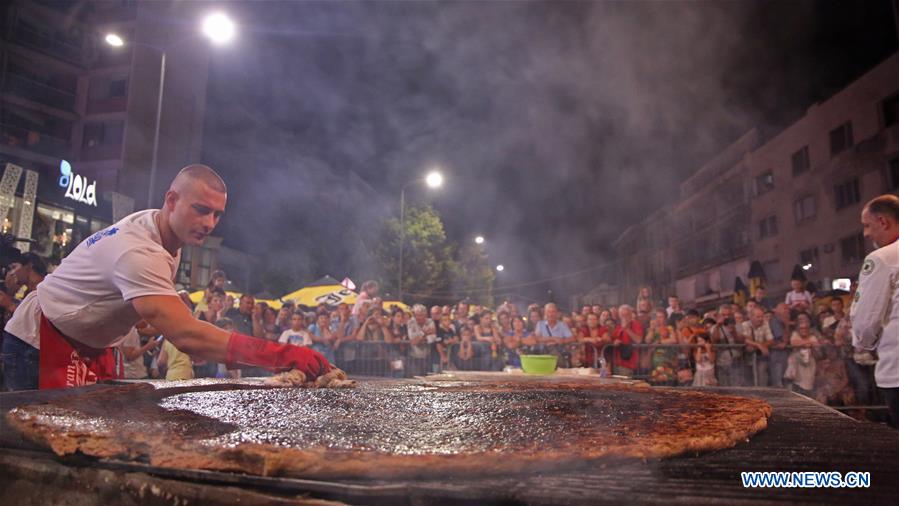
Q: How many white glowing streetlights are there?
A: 5